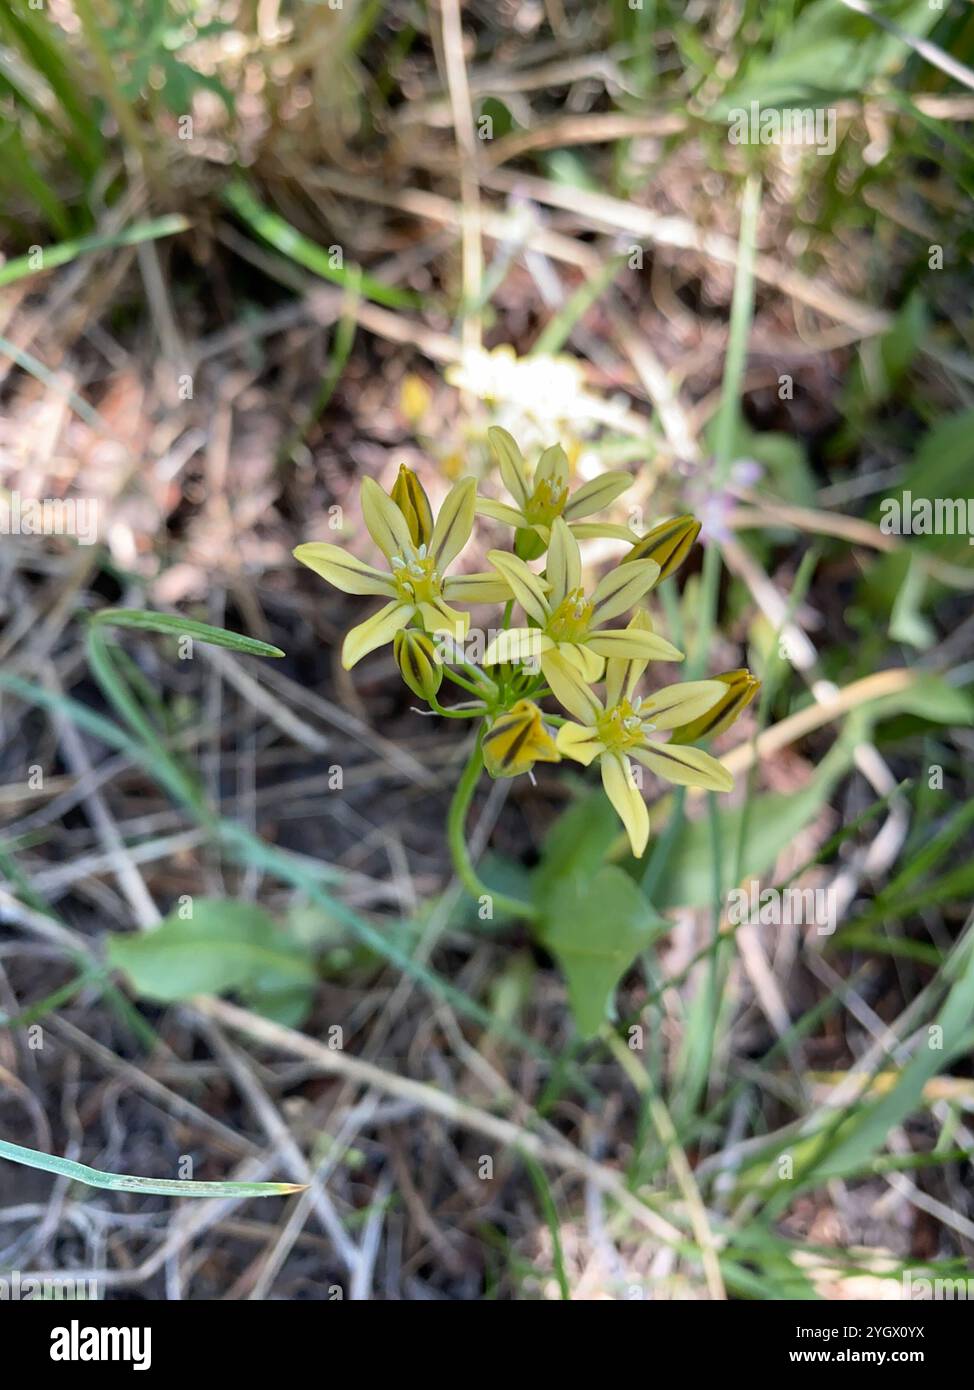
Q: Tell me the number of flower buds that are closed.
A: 5